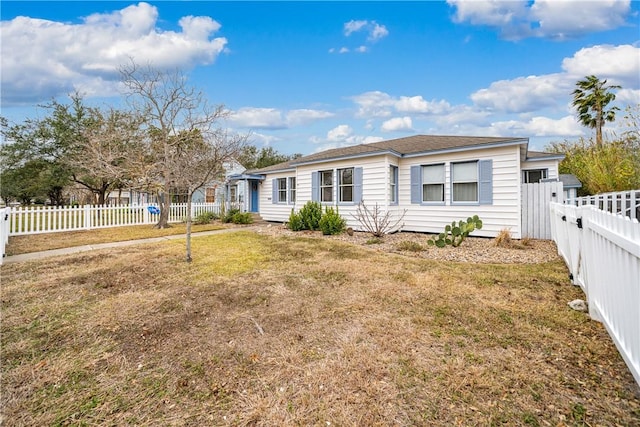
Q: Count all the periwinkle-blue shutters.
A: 5